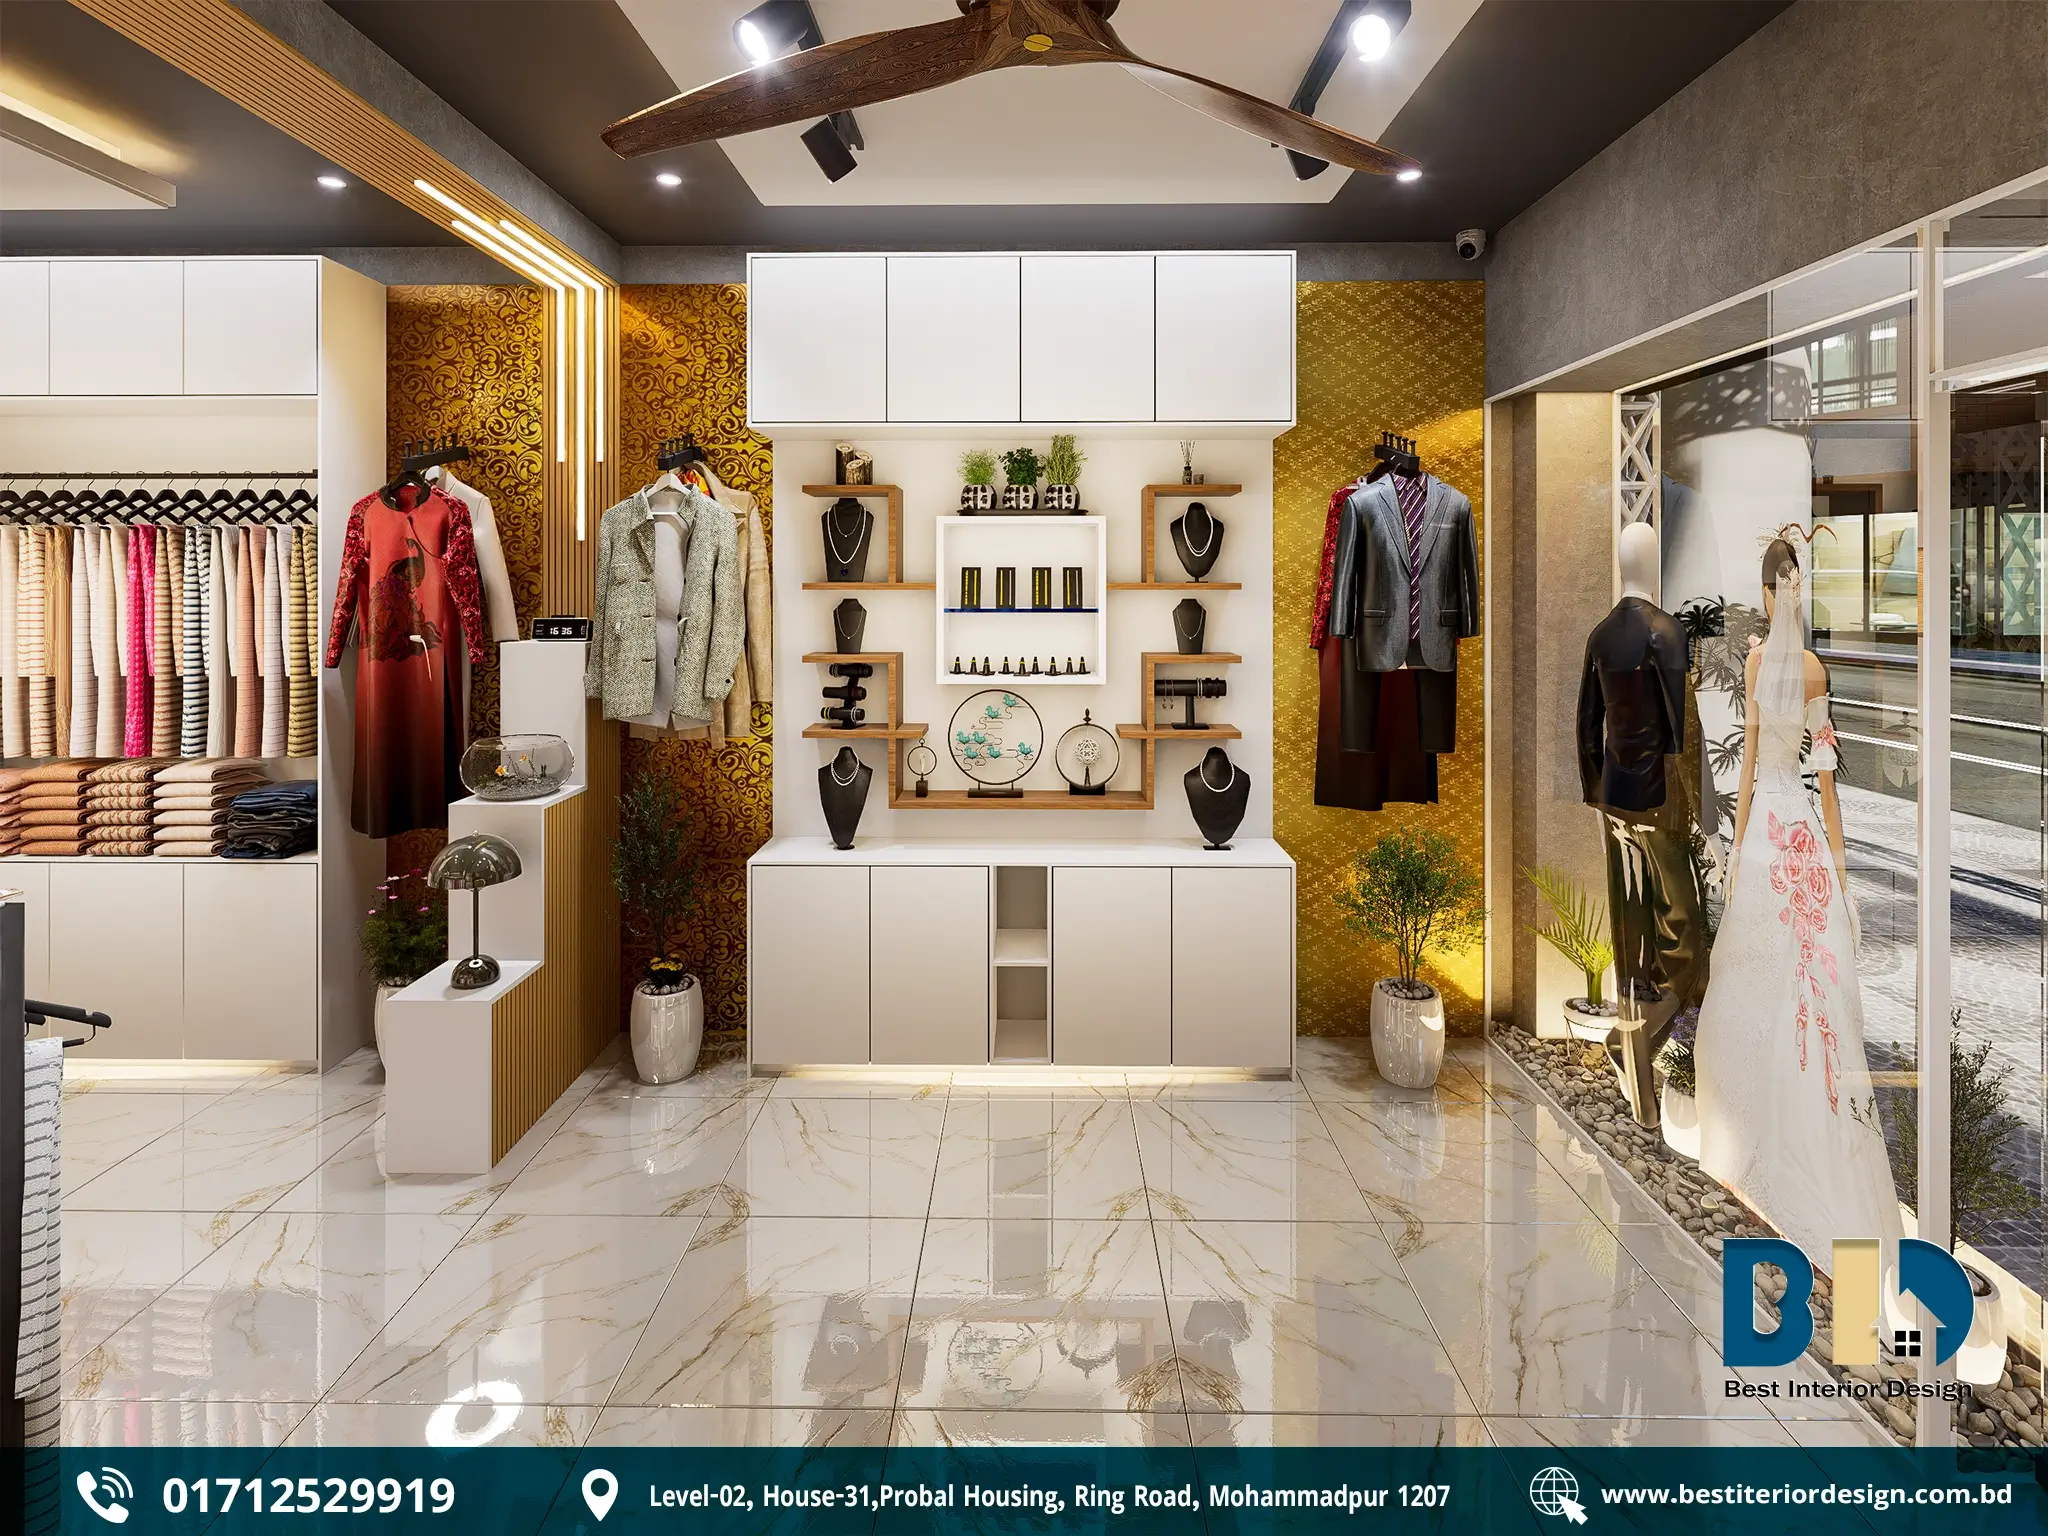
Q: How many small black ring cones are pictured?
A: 9